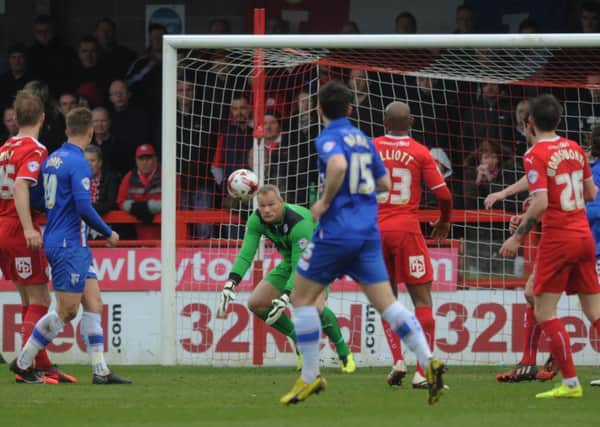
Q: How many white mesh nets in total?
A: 1